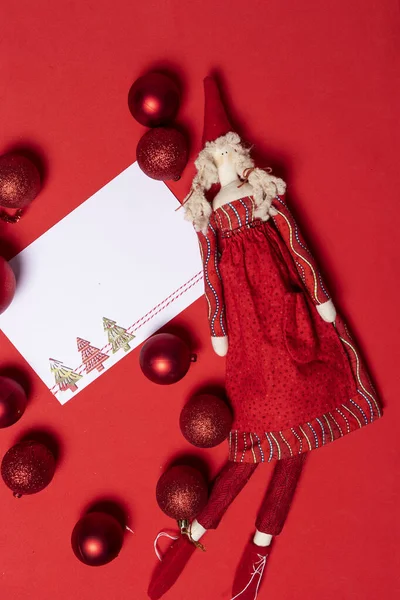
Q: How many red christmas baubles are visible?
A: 10